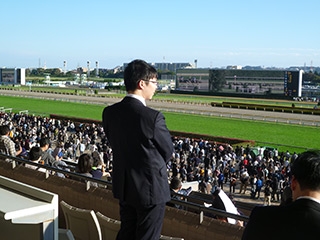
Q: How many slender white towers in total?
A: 3